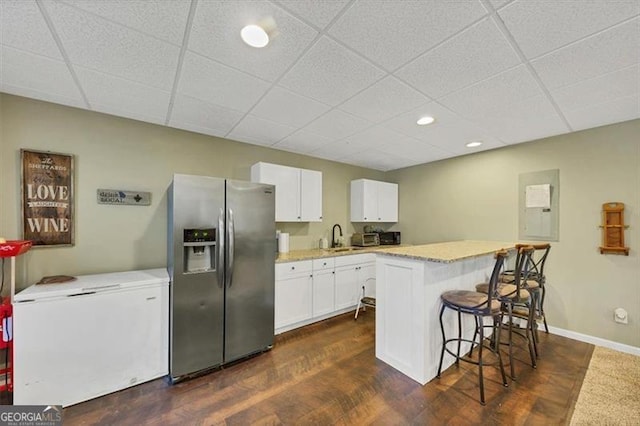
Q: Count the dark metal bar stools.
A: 3